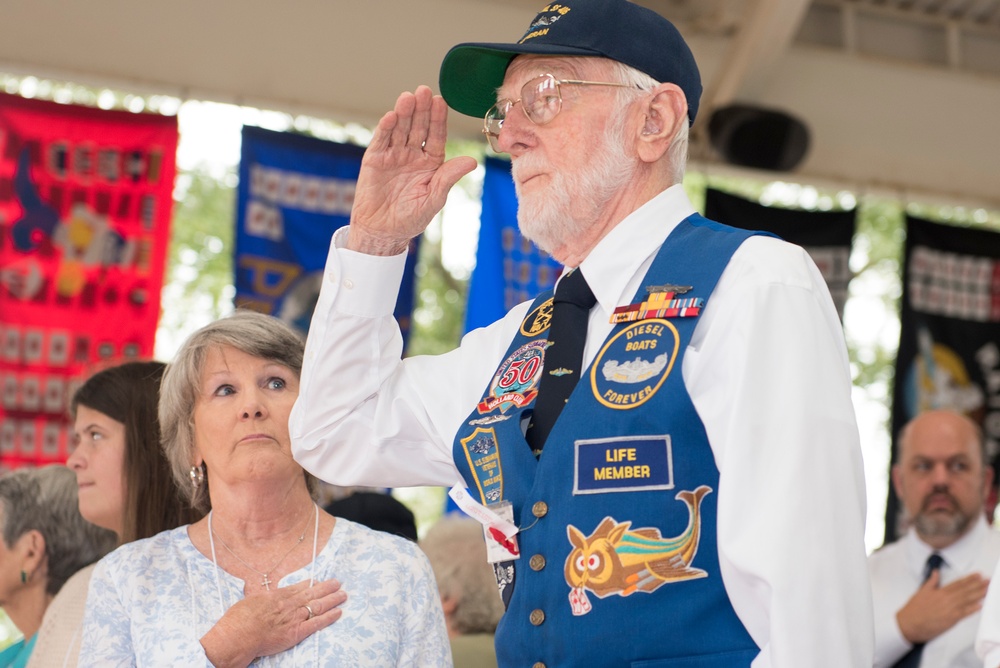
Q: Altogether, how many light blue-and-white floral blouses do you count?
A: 1